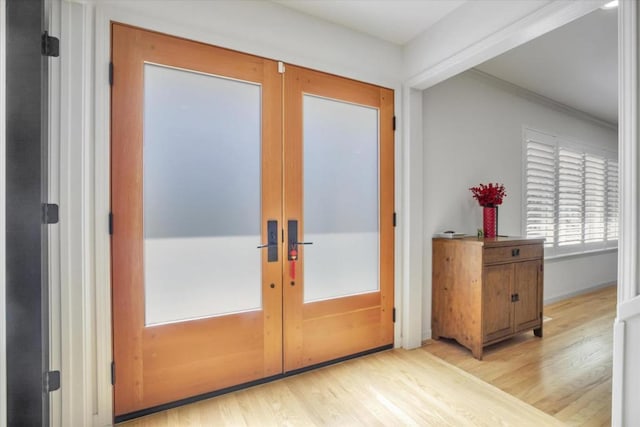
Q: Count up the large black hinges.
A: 3